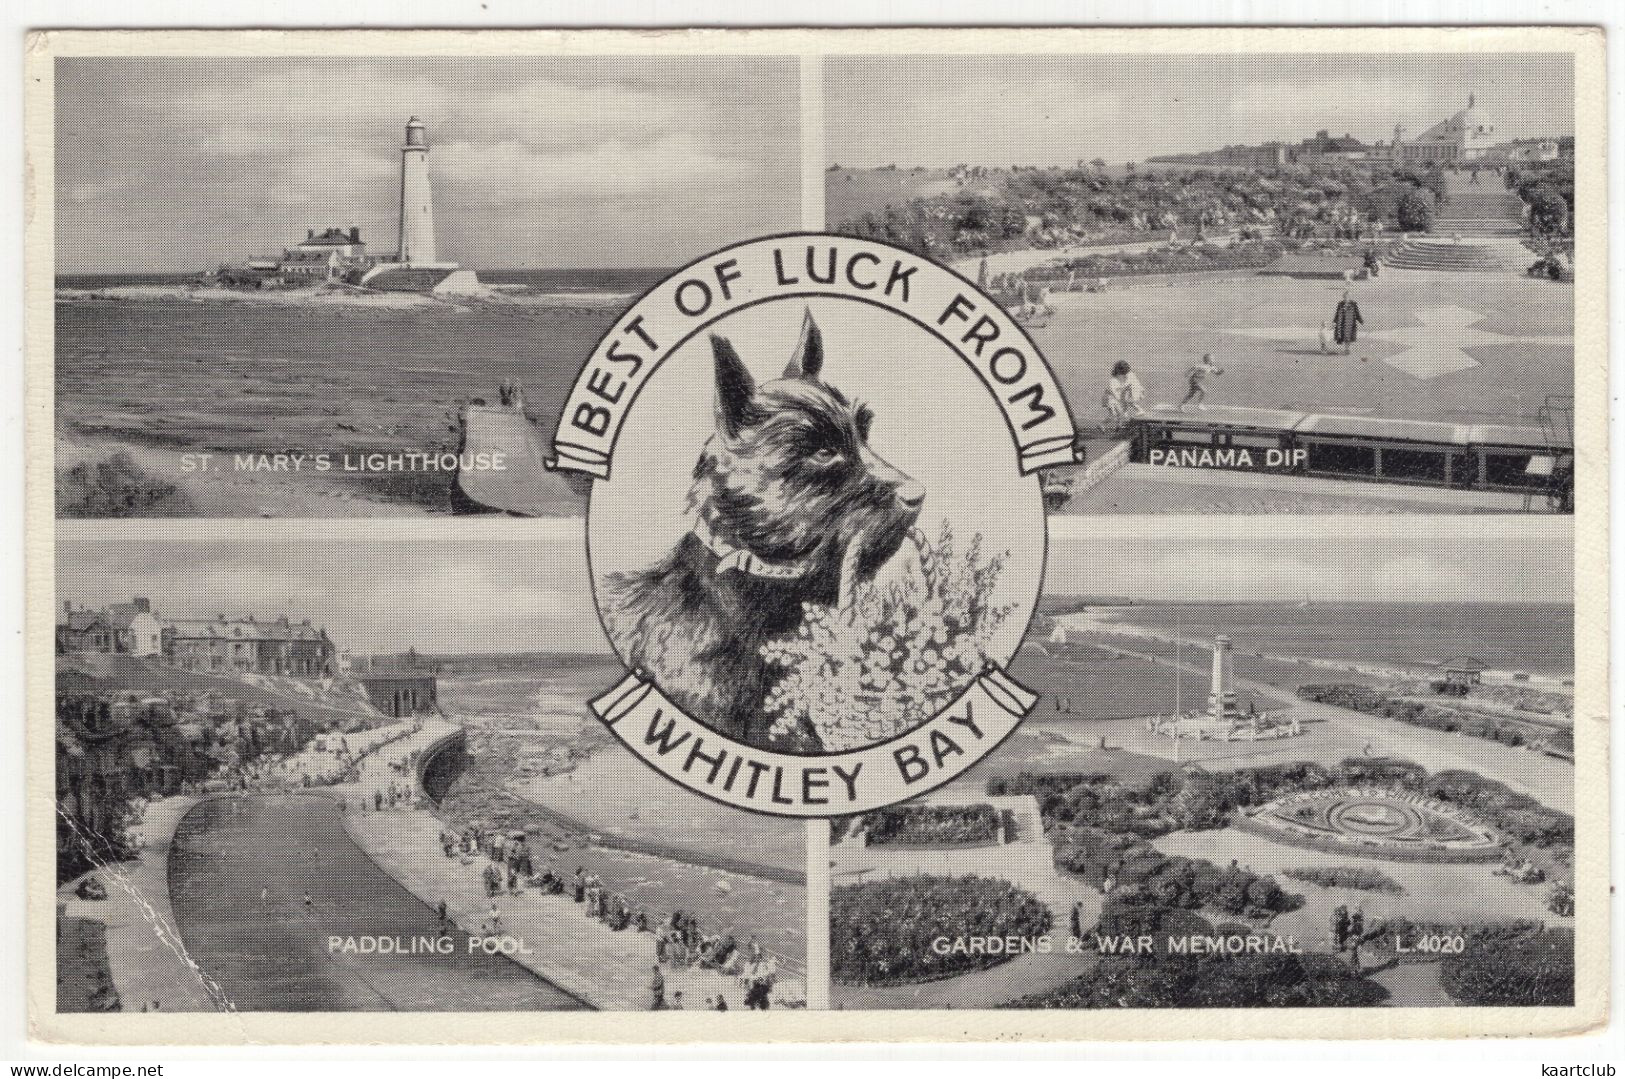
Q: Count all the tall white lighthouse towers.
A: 1